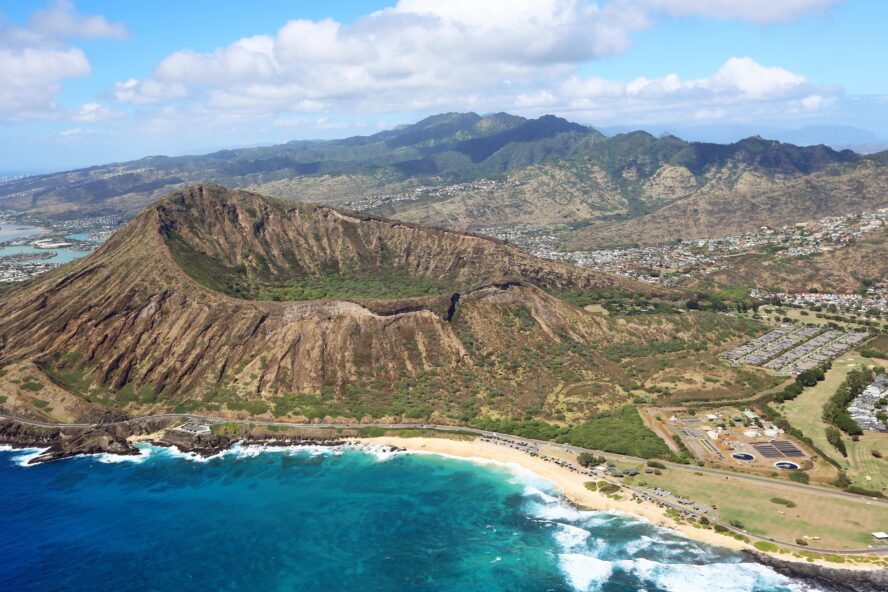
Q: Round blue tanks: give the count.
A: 2